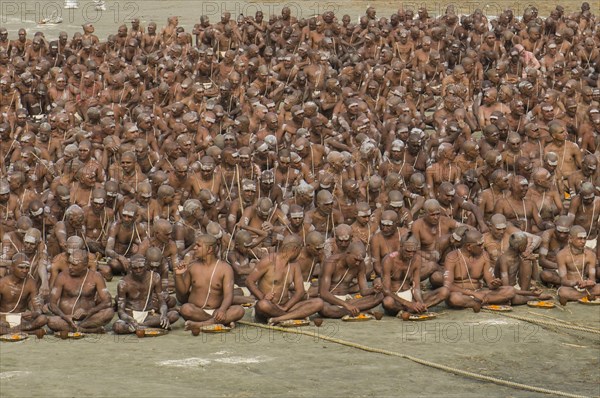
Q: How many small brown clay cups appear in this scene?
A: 9